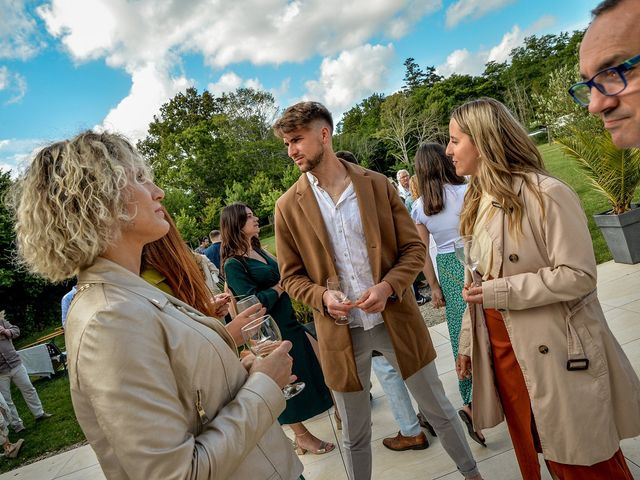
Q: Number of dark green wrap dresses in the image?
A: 1